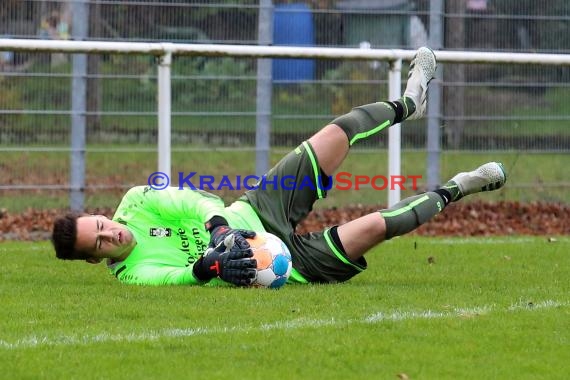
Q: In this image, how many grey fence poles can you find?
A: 3